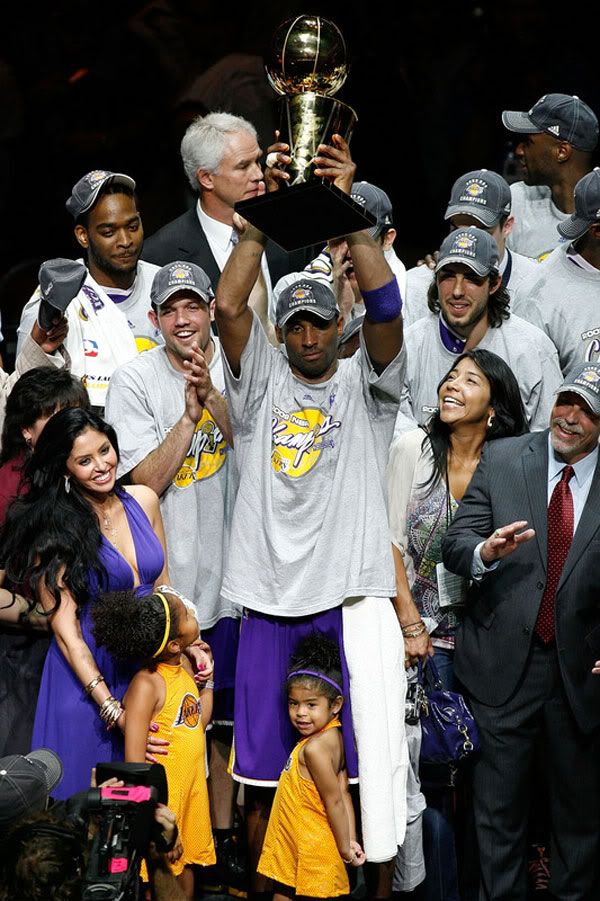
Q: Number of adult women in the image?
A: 3